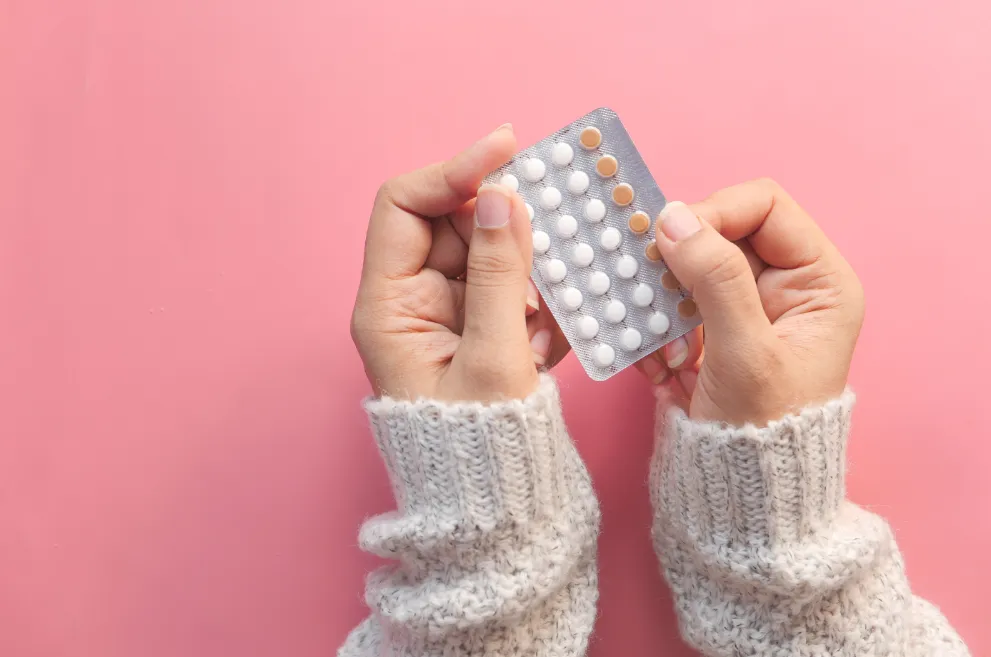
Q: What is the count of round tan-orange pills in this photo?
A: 7